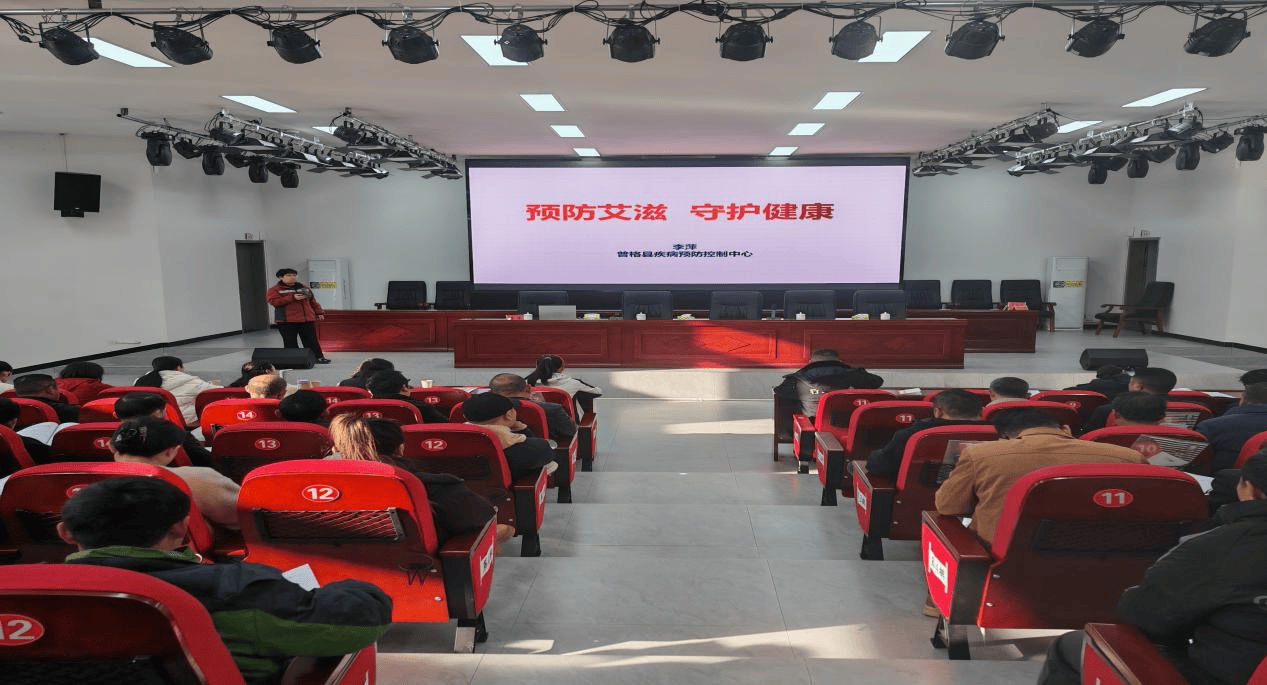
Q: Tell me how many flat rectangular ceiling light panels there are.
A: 13